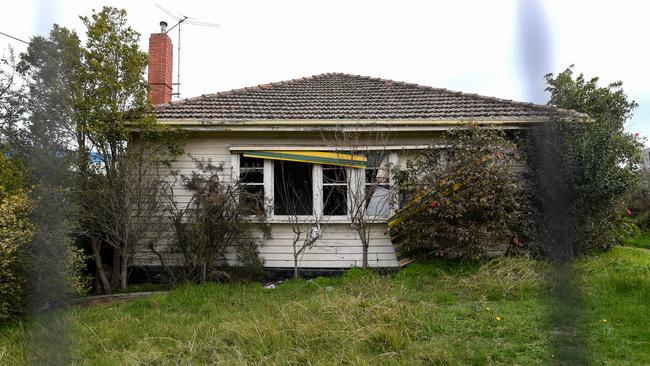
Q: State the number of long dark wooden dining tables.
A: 0